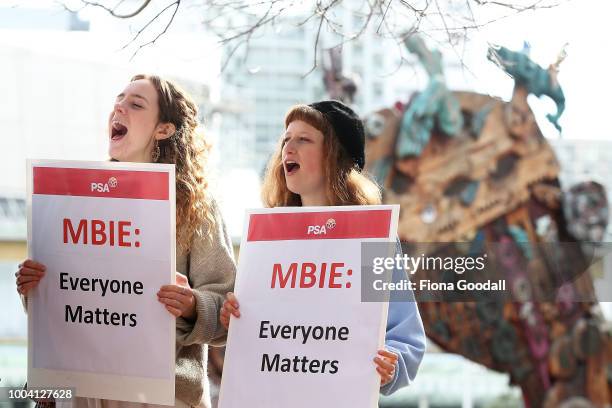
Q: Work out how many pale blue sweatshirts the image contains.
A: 1